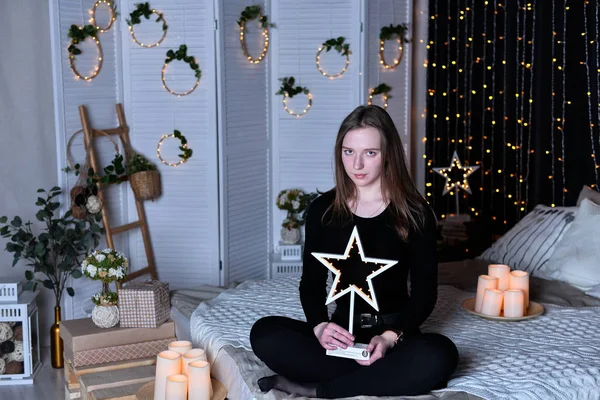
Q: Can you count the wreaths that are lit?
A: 10